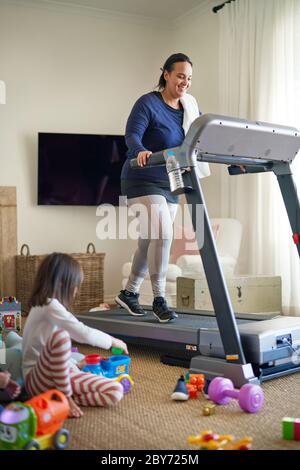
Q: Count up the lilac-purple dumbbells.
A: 1